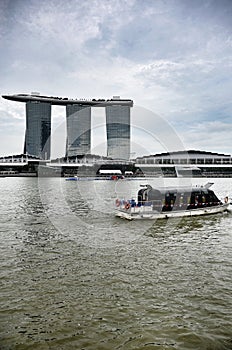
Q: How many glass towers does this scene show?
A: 3